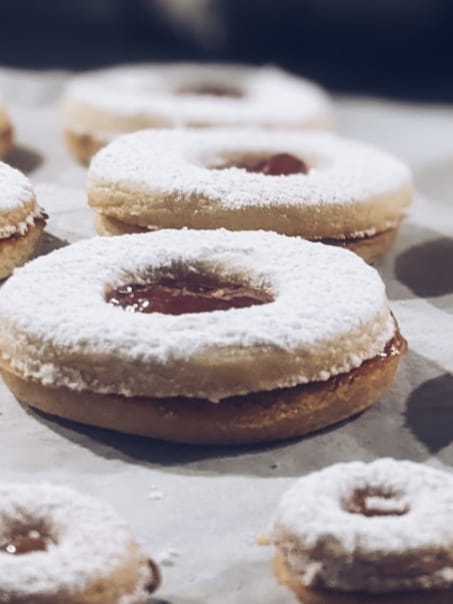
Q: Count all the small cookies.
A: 2